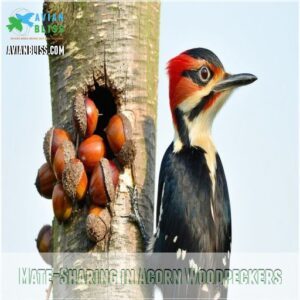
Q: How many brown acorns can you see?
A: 11